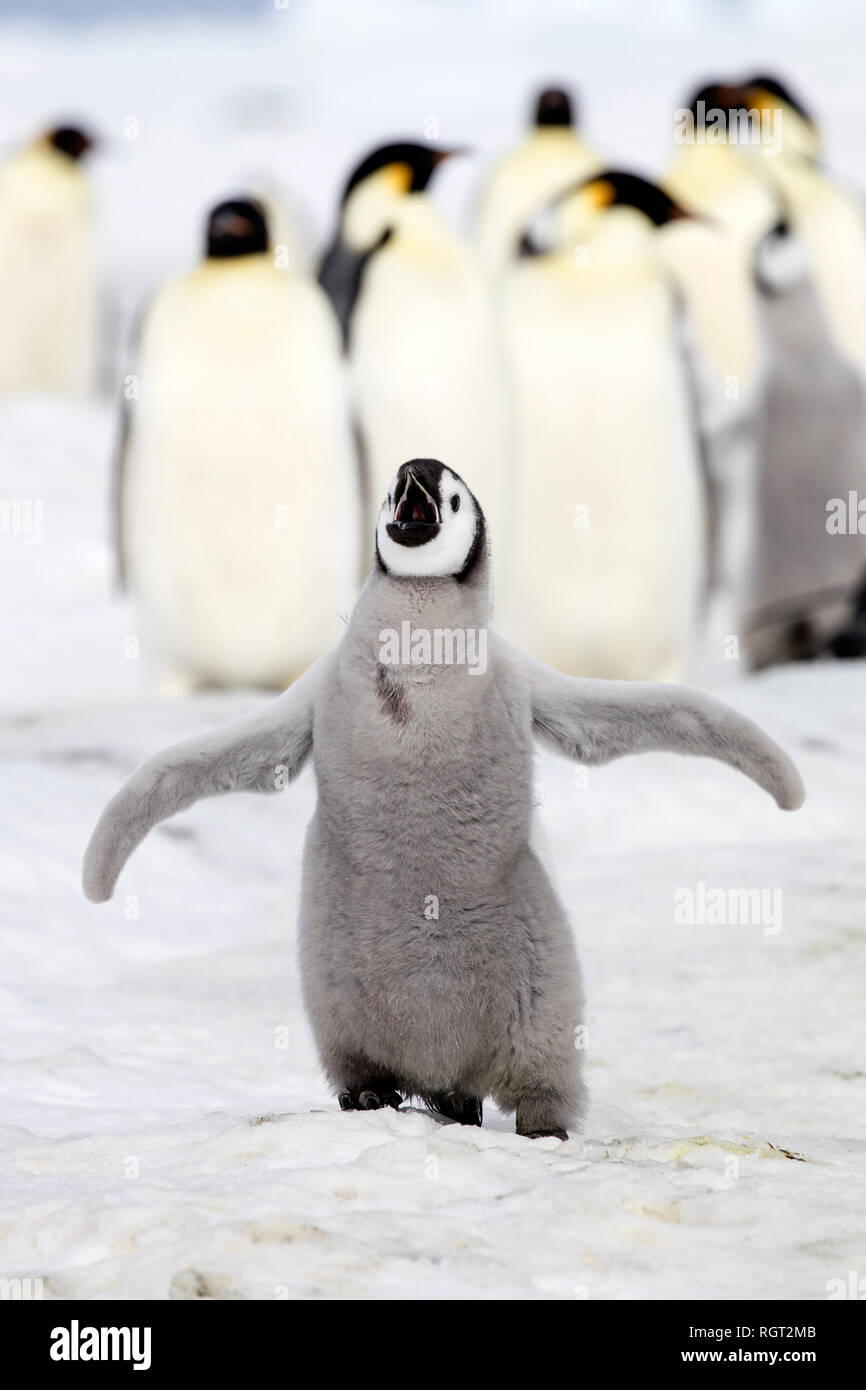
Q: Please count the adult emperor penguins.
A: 7